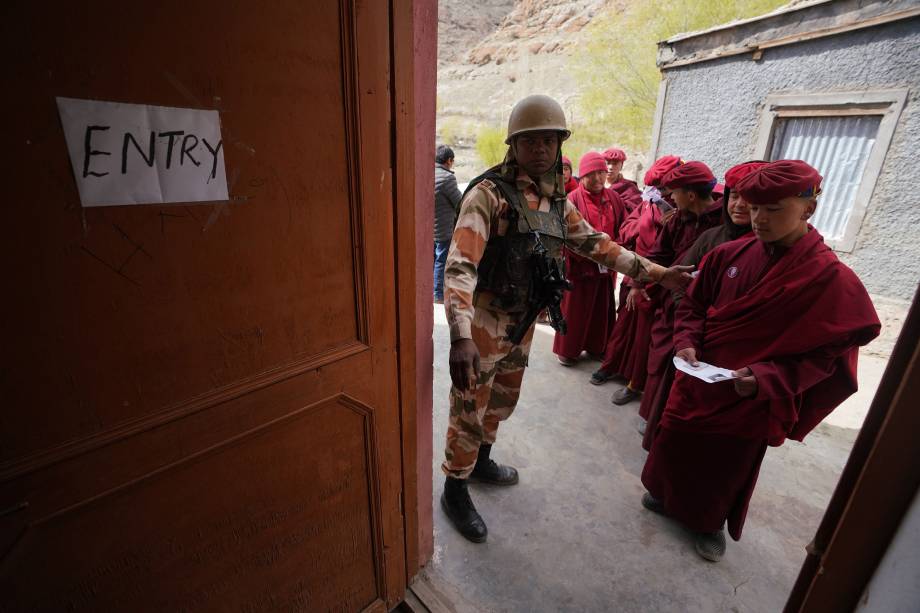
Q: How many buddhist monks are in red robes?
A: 7